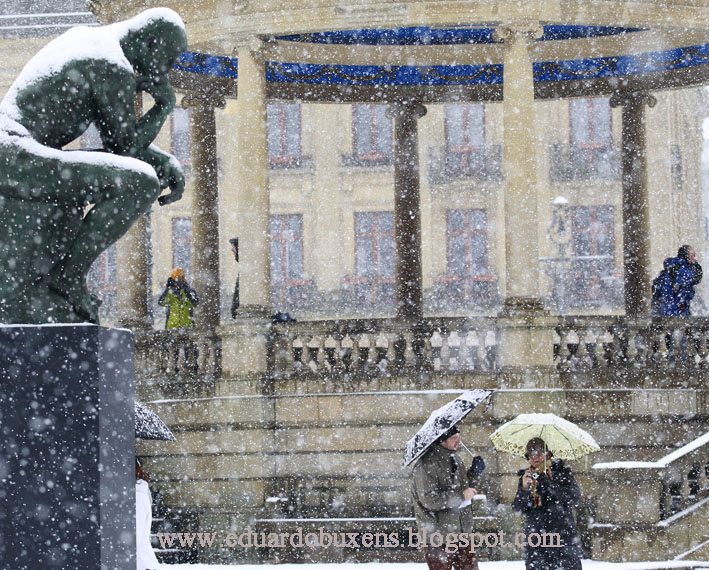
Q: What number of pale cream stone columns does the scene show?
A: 2